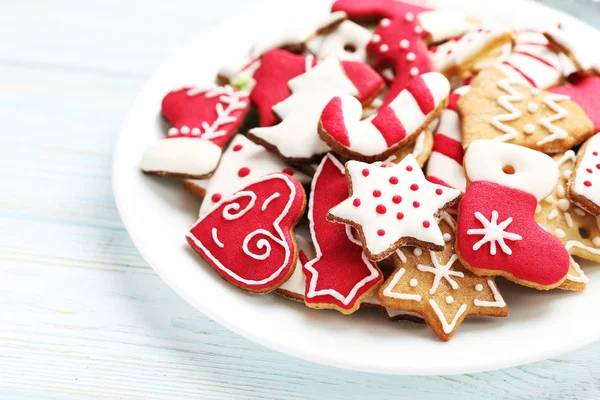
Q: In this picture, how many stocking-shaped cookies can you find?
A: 2